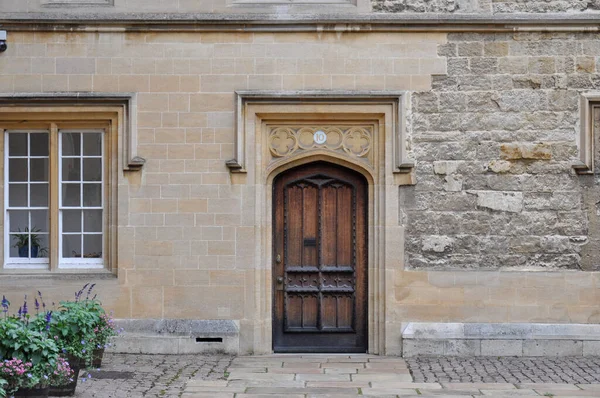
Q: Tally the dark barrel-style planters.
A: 3